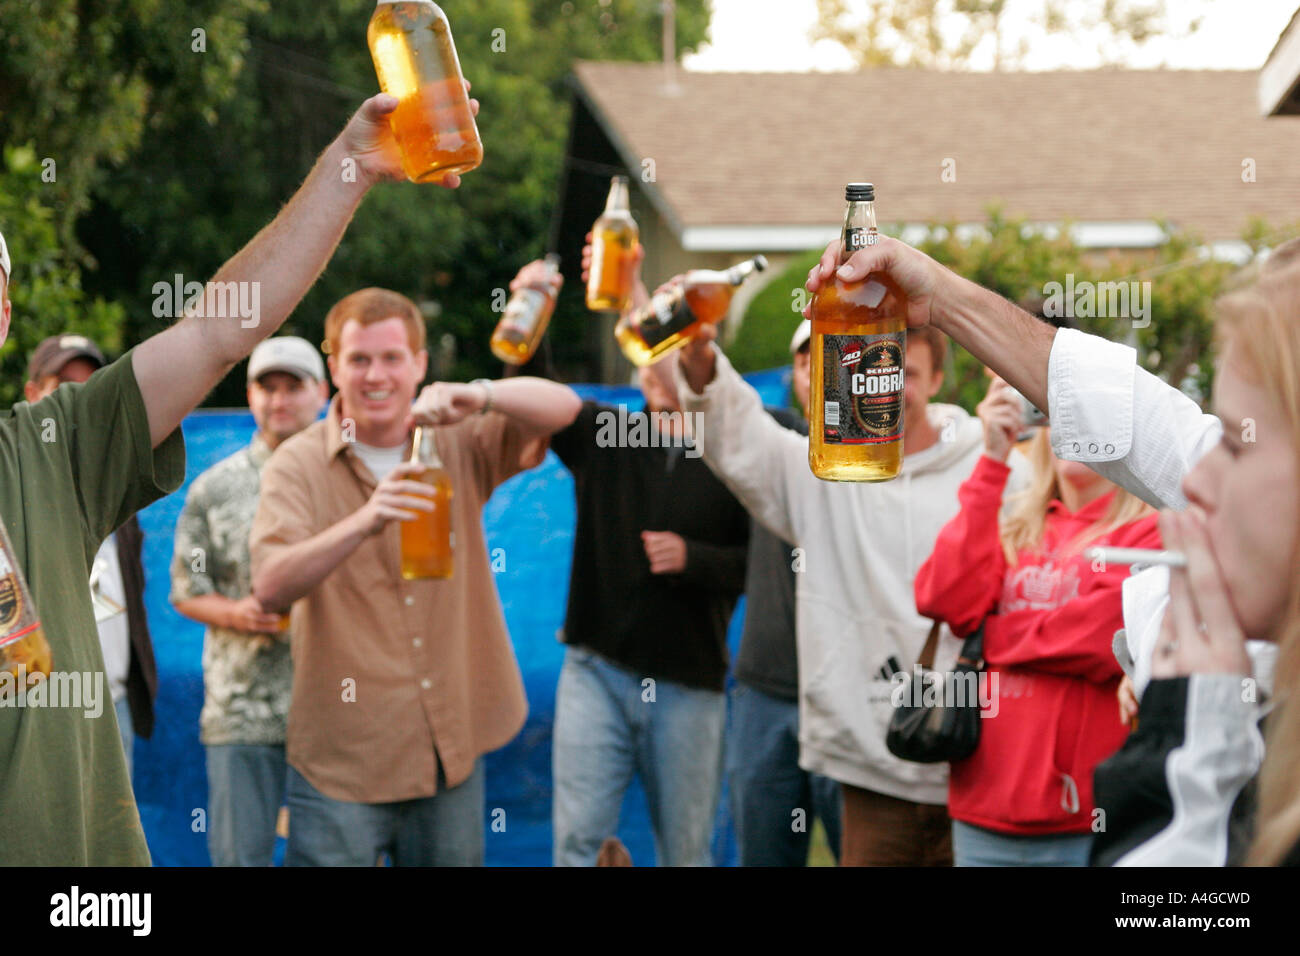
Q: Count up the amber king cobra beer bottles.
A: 7